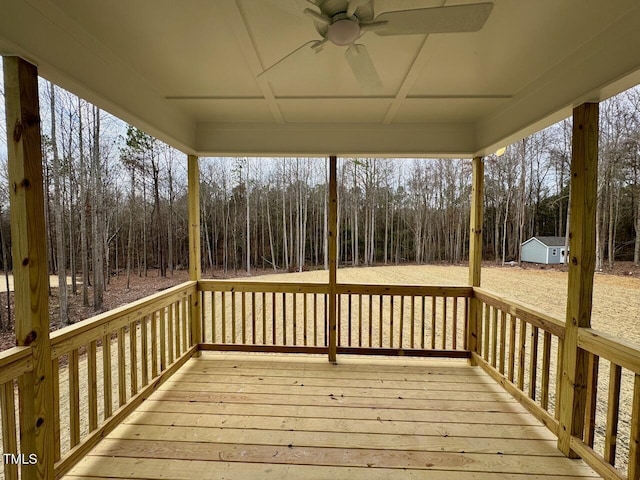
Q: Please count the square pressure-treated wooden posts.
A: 5